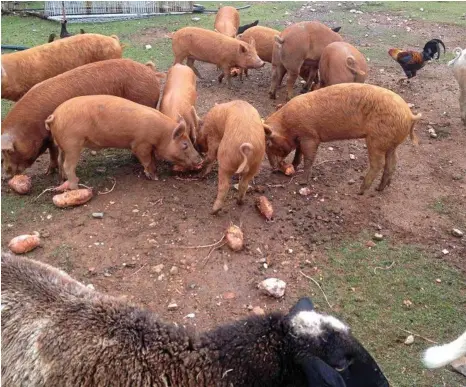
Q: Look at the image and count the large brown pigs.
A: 11